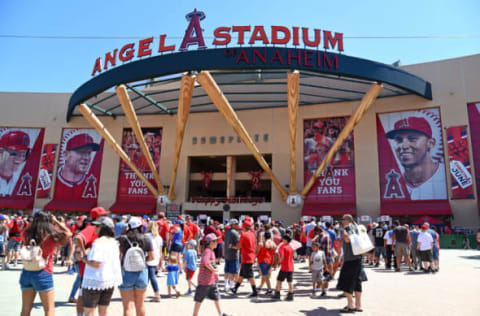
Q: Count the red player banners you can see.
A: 3